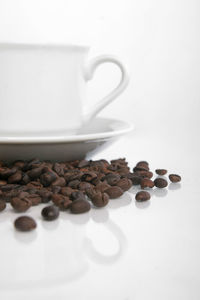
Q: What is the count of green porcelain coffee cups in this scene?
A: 0